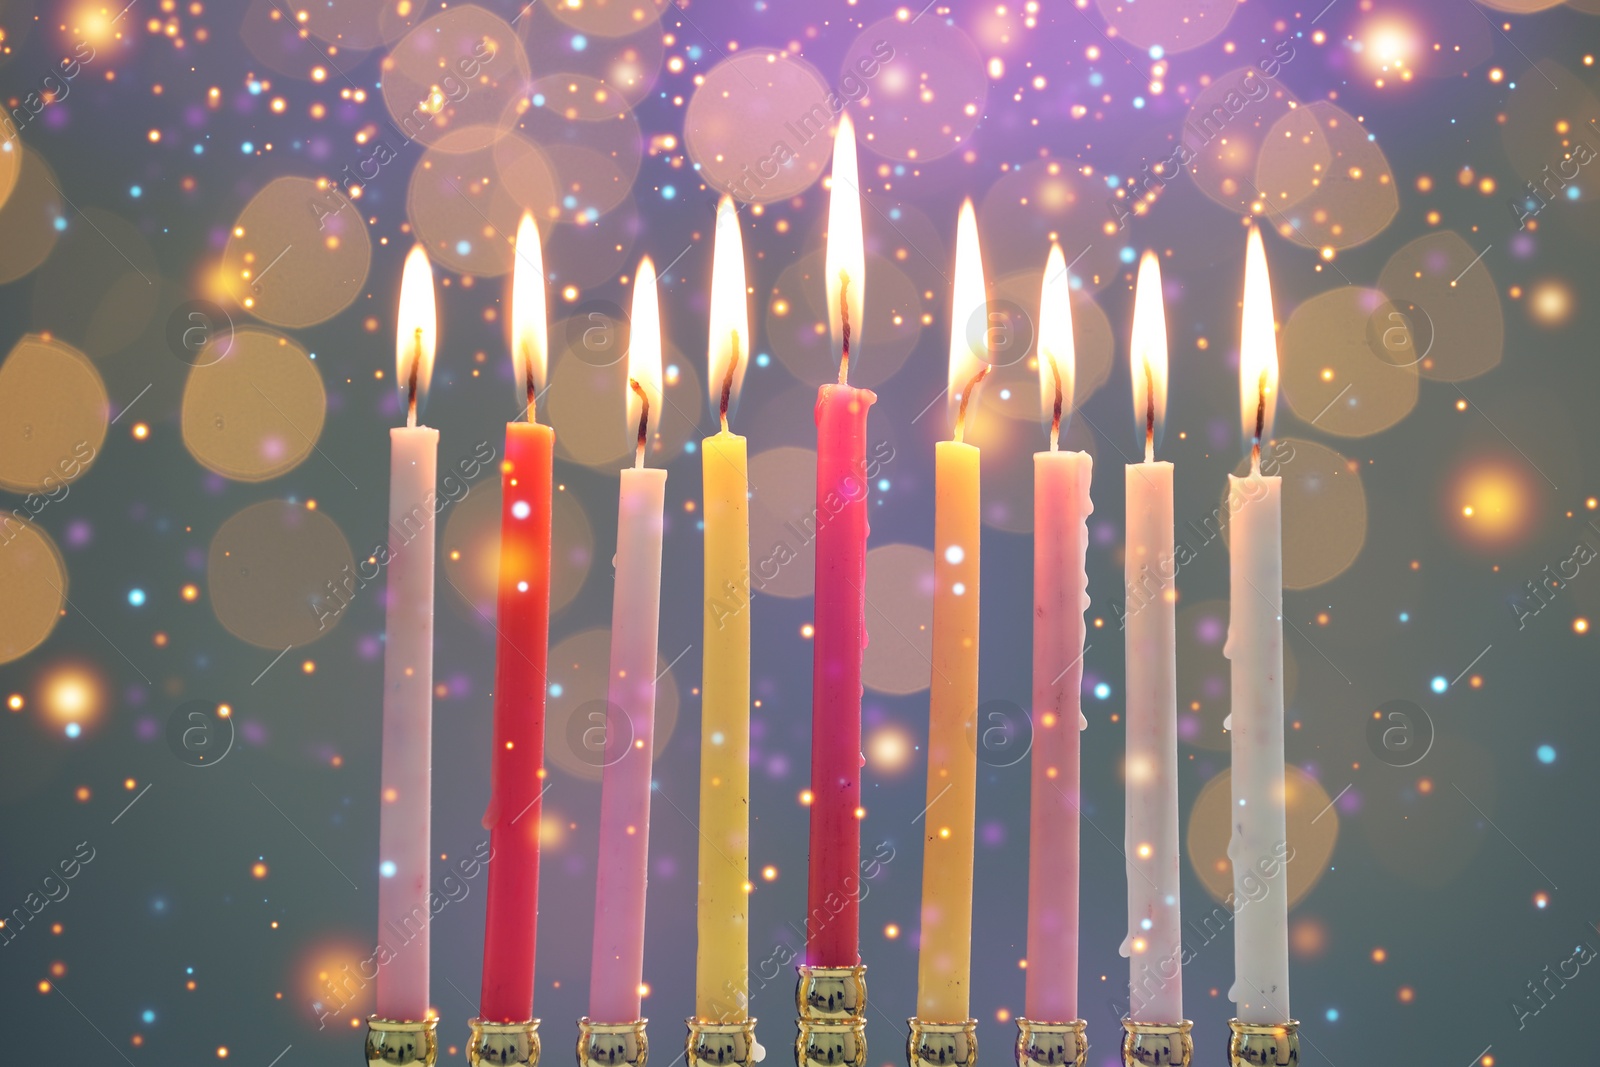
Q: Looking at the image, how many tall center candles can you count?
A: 1